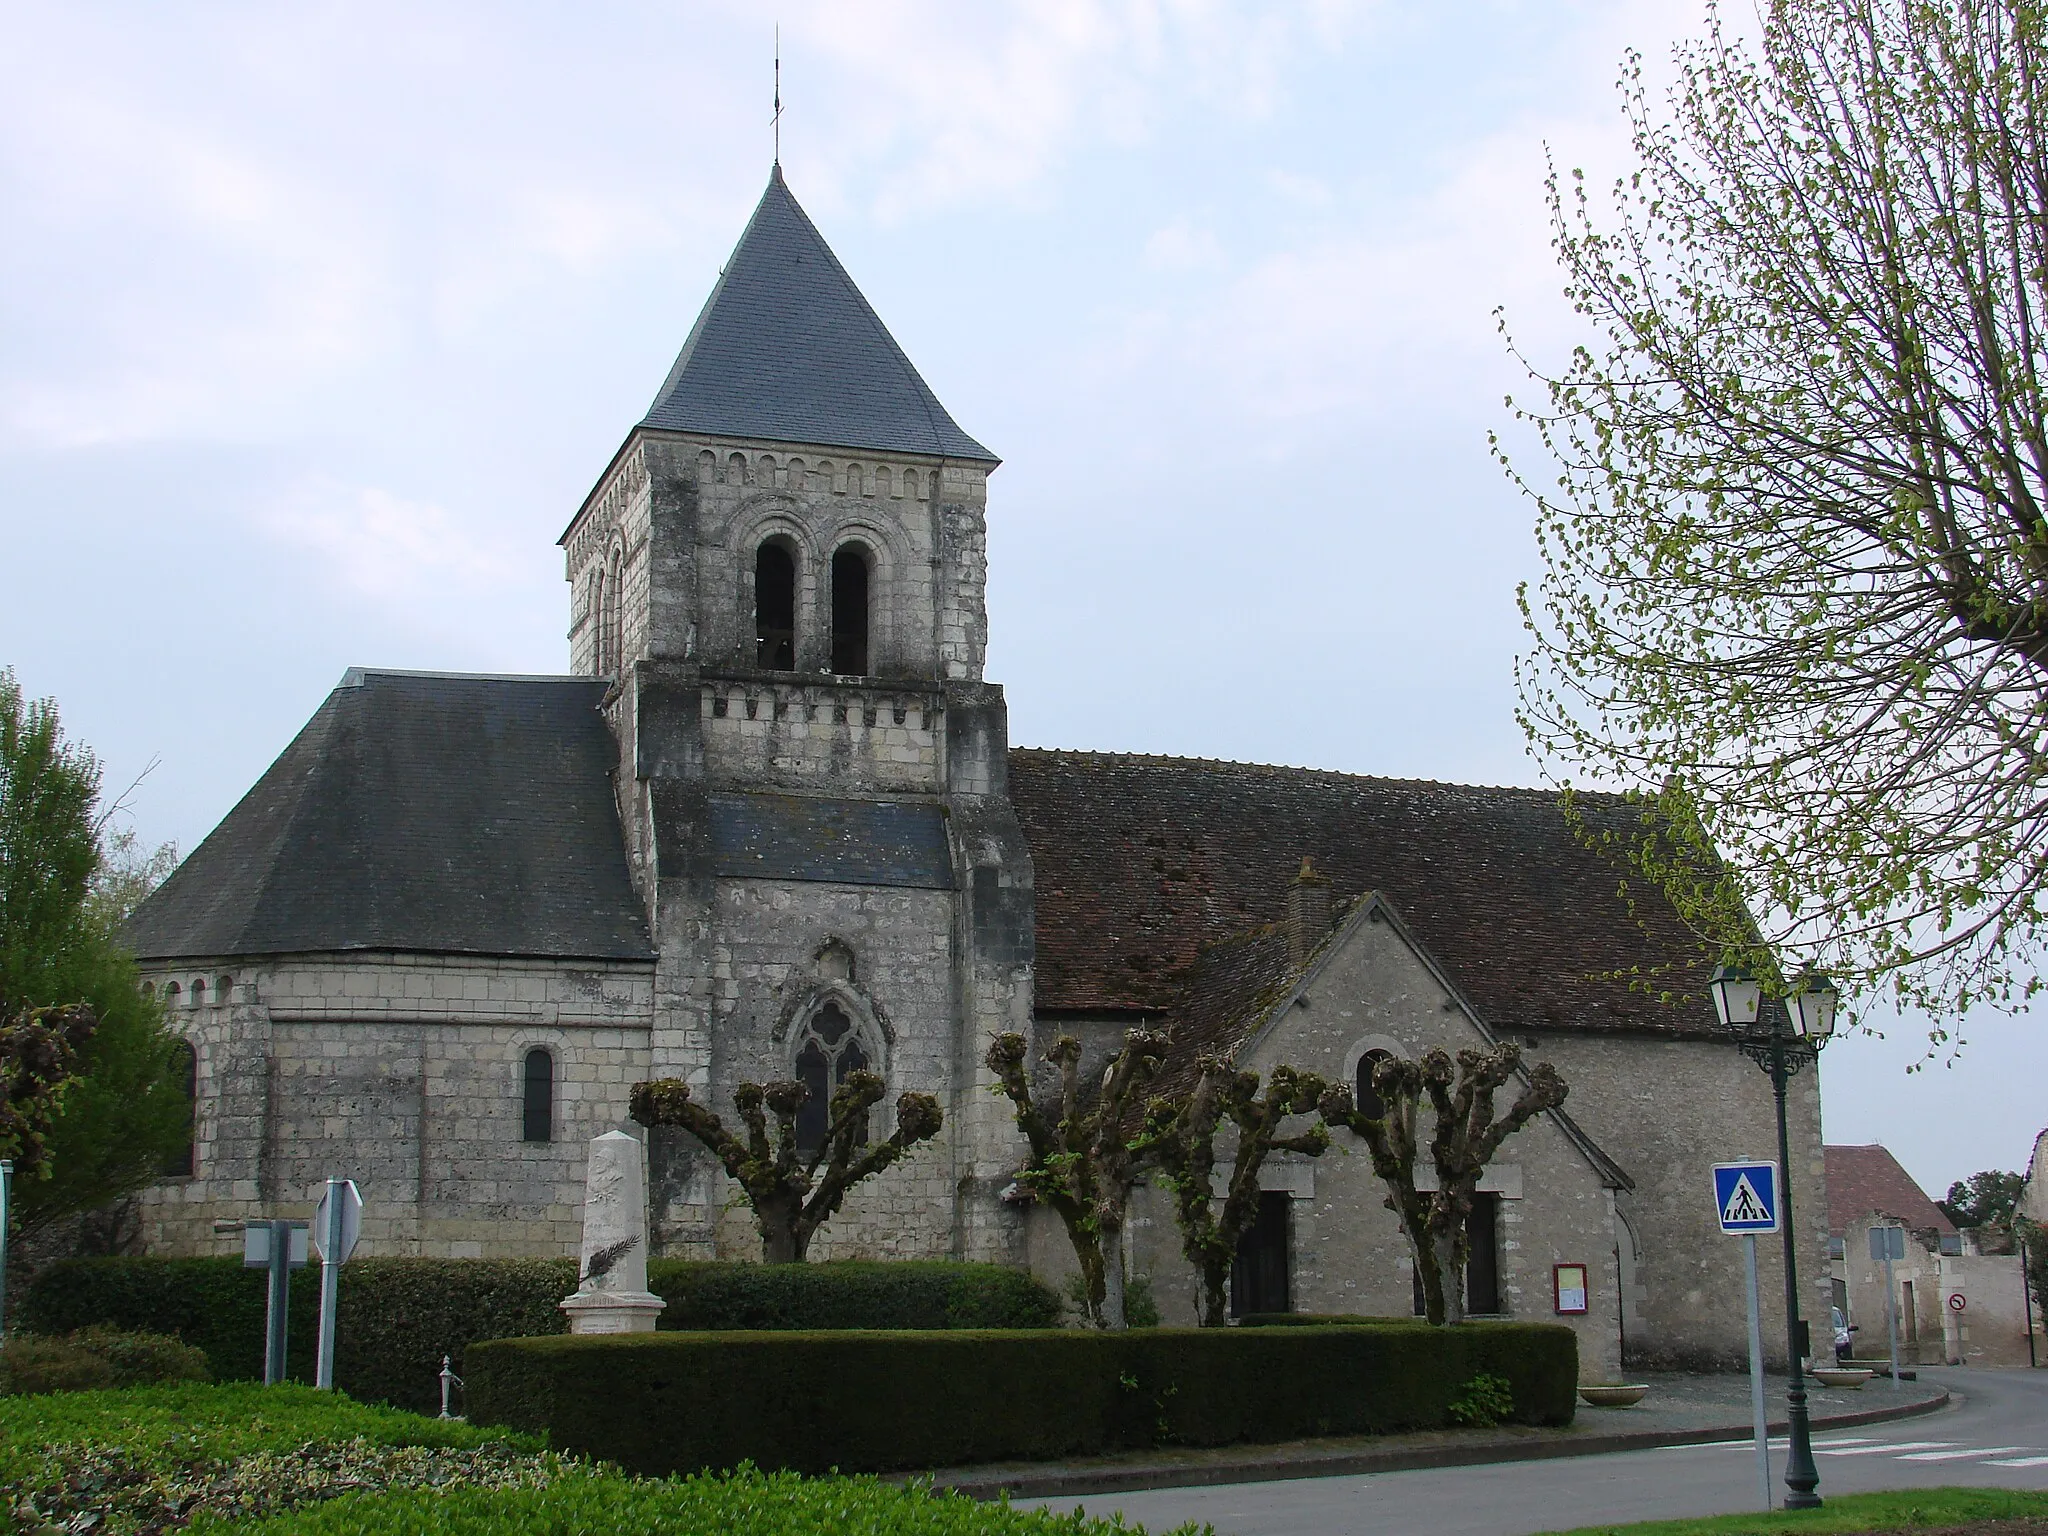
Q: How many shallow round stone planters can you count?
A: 2